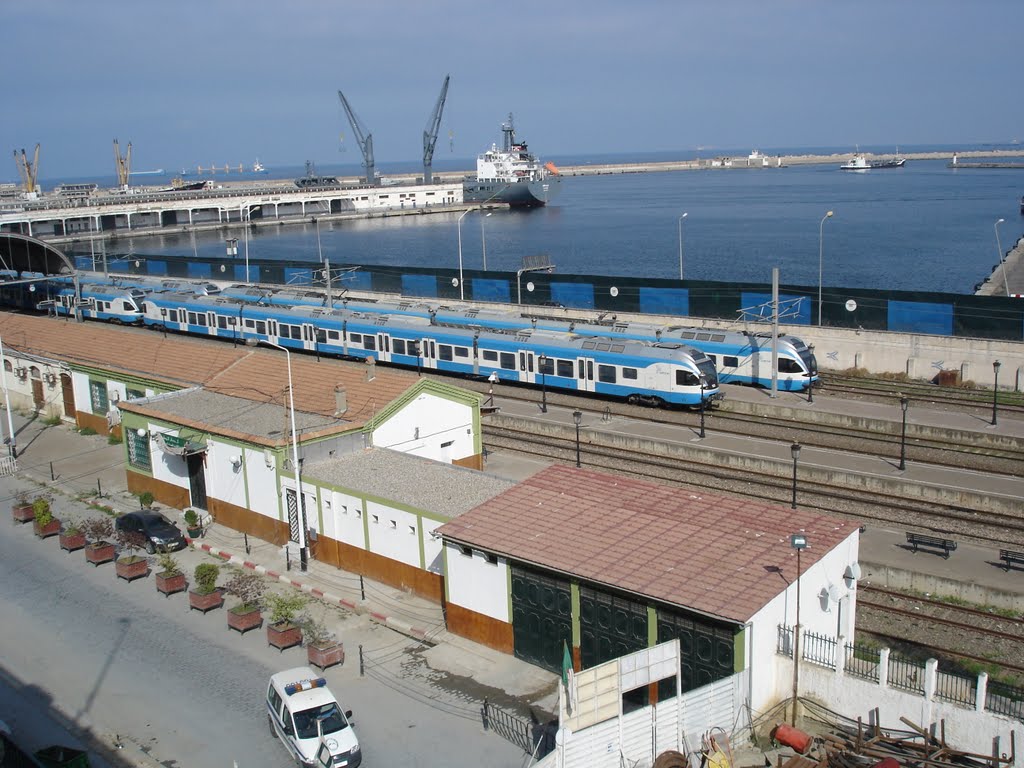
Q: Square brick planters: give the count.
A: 10